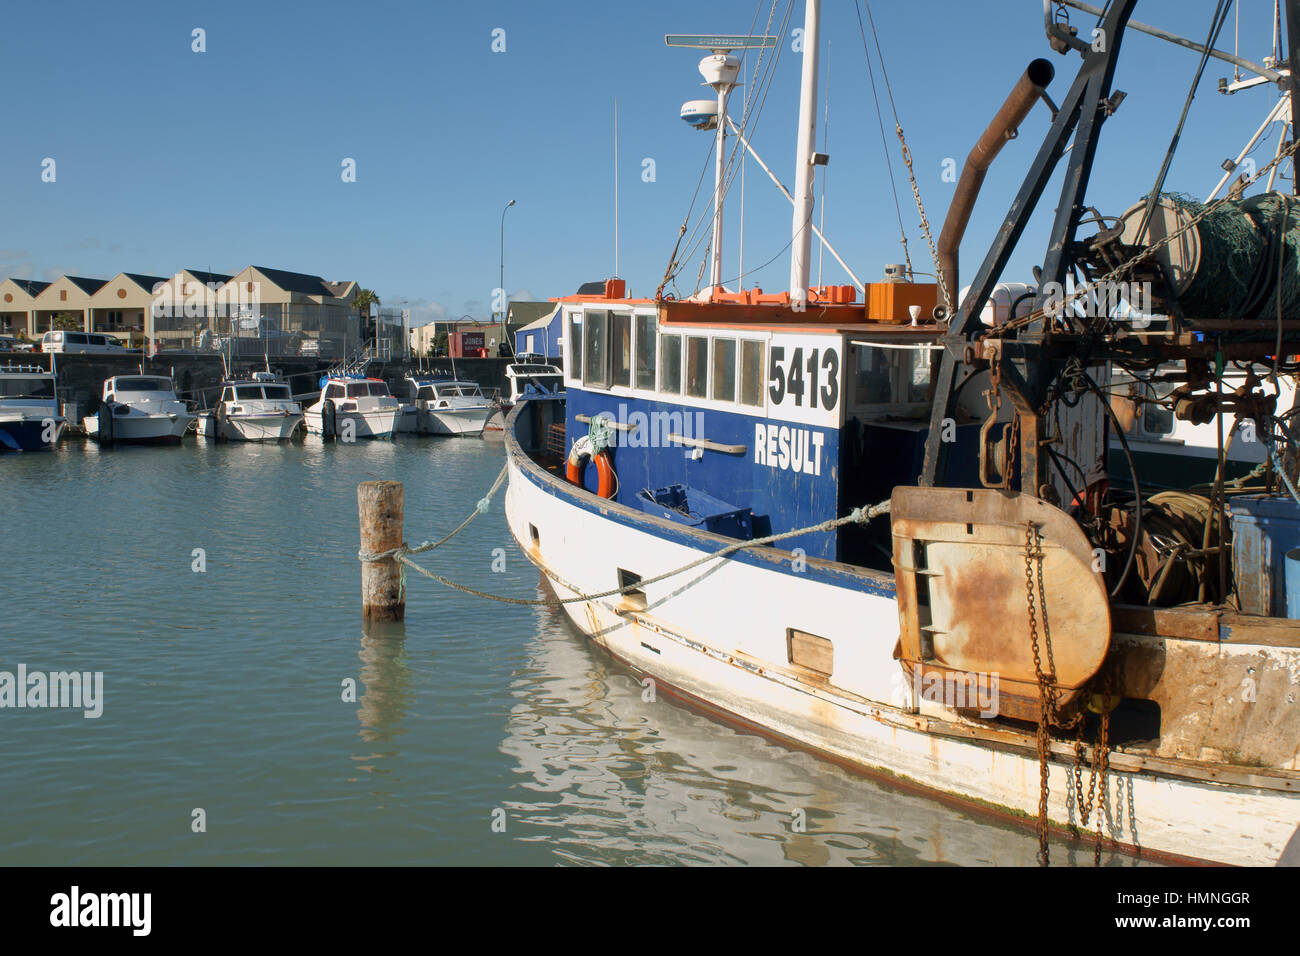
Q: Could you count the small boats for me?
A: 6